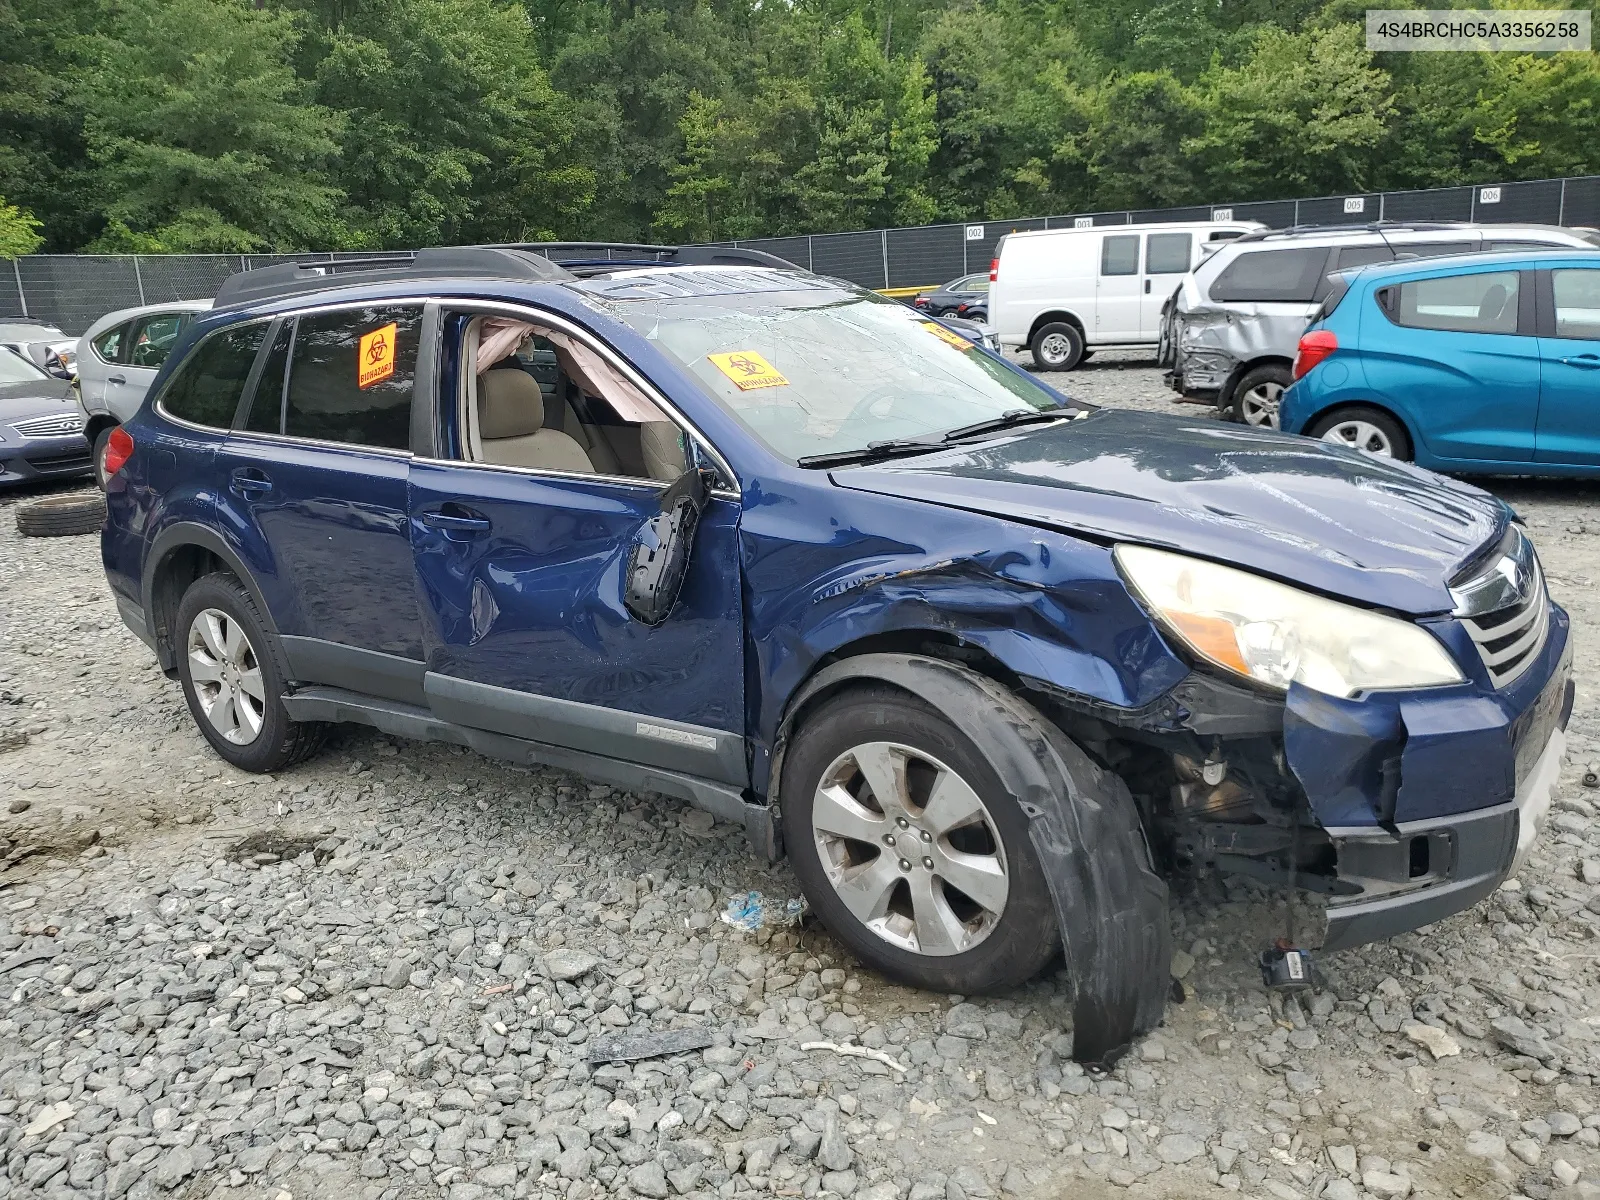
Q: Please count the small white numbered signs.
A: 5